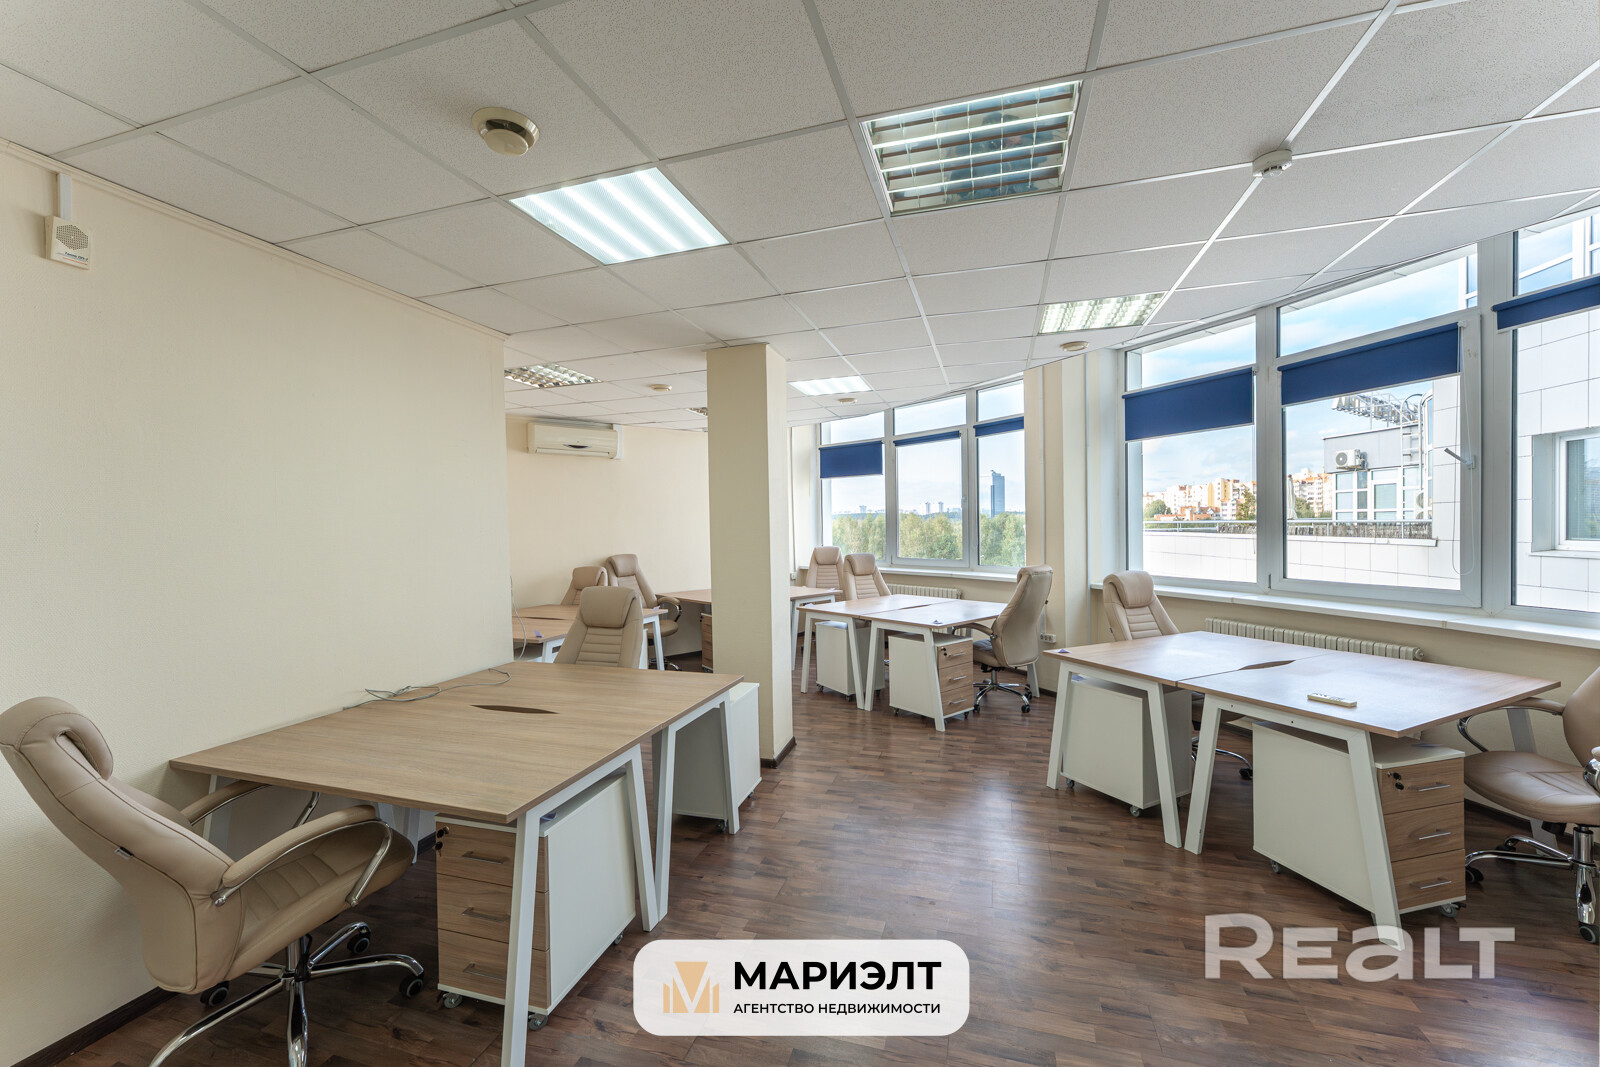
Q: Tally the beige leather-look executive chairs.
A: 9